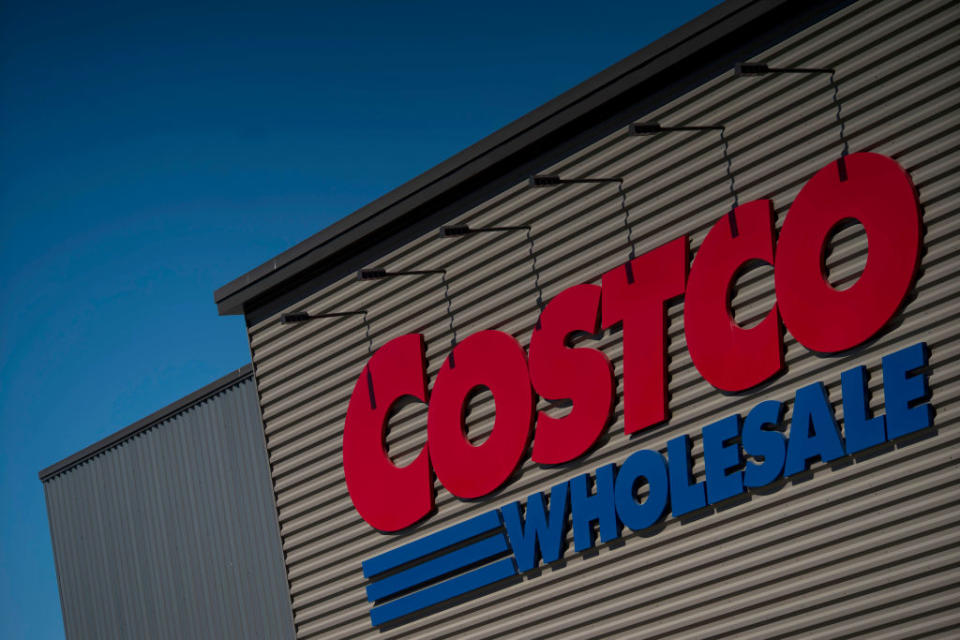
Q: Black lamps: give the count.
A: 6